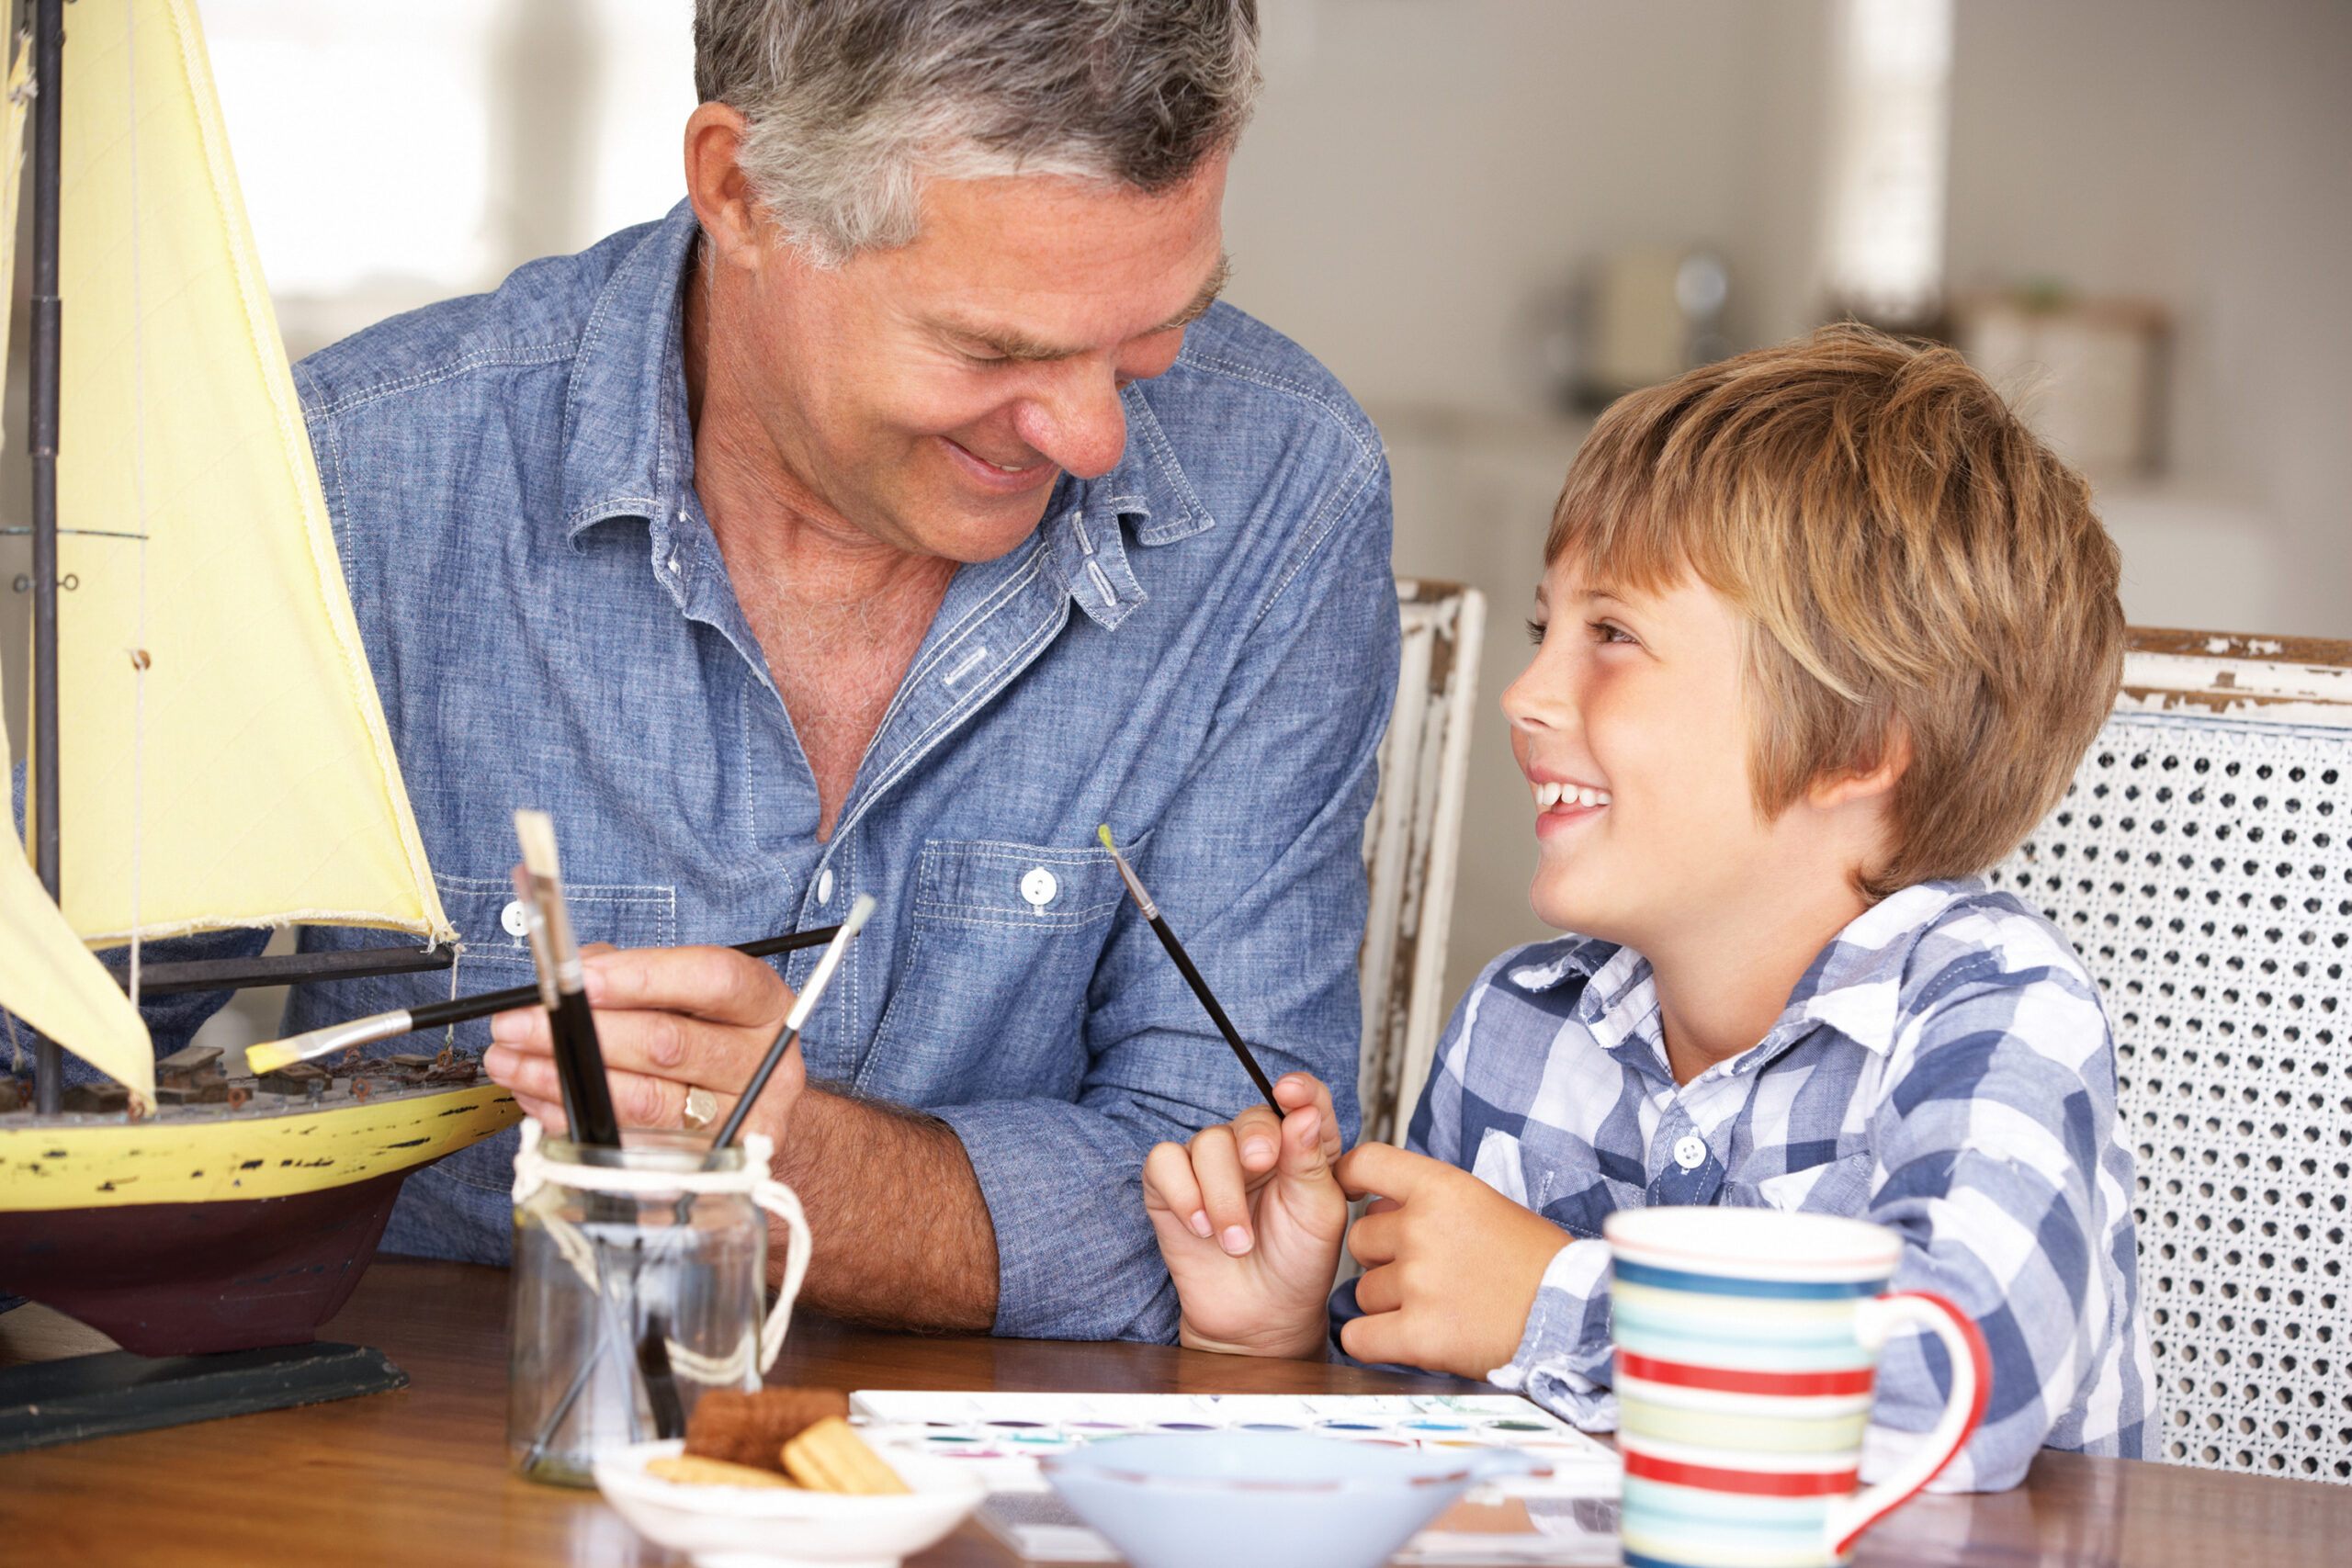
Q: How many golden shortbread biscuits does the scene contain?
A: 2